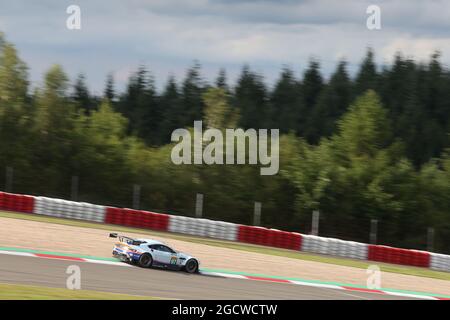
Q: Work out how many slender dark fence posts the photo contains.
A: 8